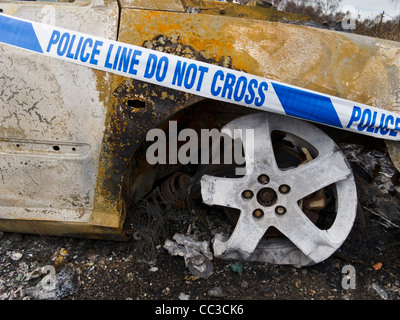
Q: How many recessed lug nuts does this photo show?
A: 5